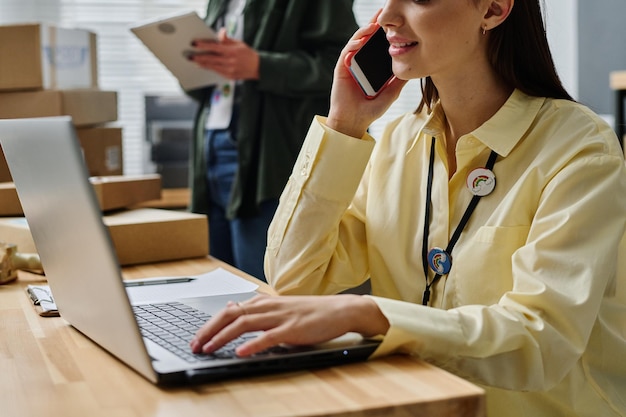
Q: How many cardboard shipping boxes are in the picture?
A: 5